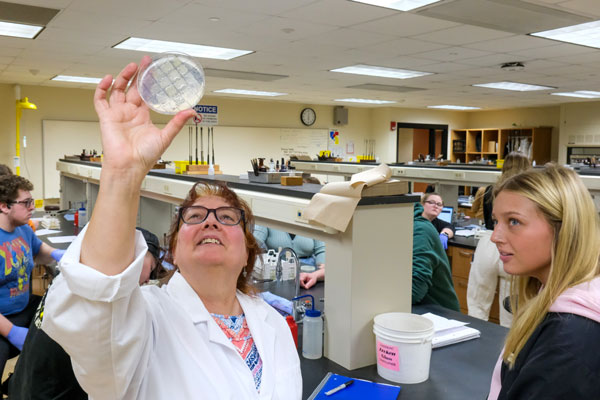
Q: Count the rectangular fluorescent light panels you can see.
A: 11